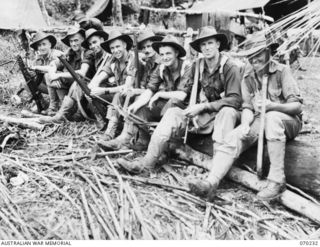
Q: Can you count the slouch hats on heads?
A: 8